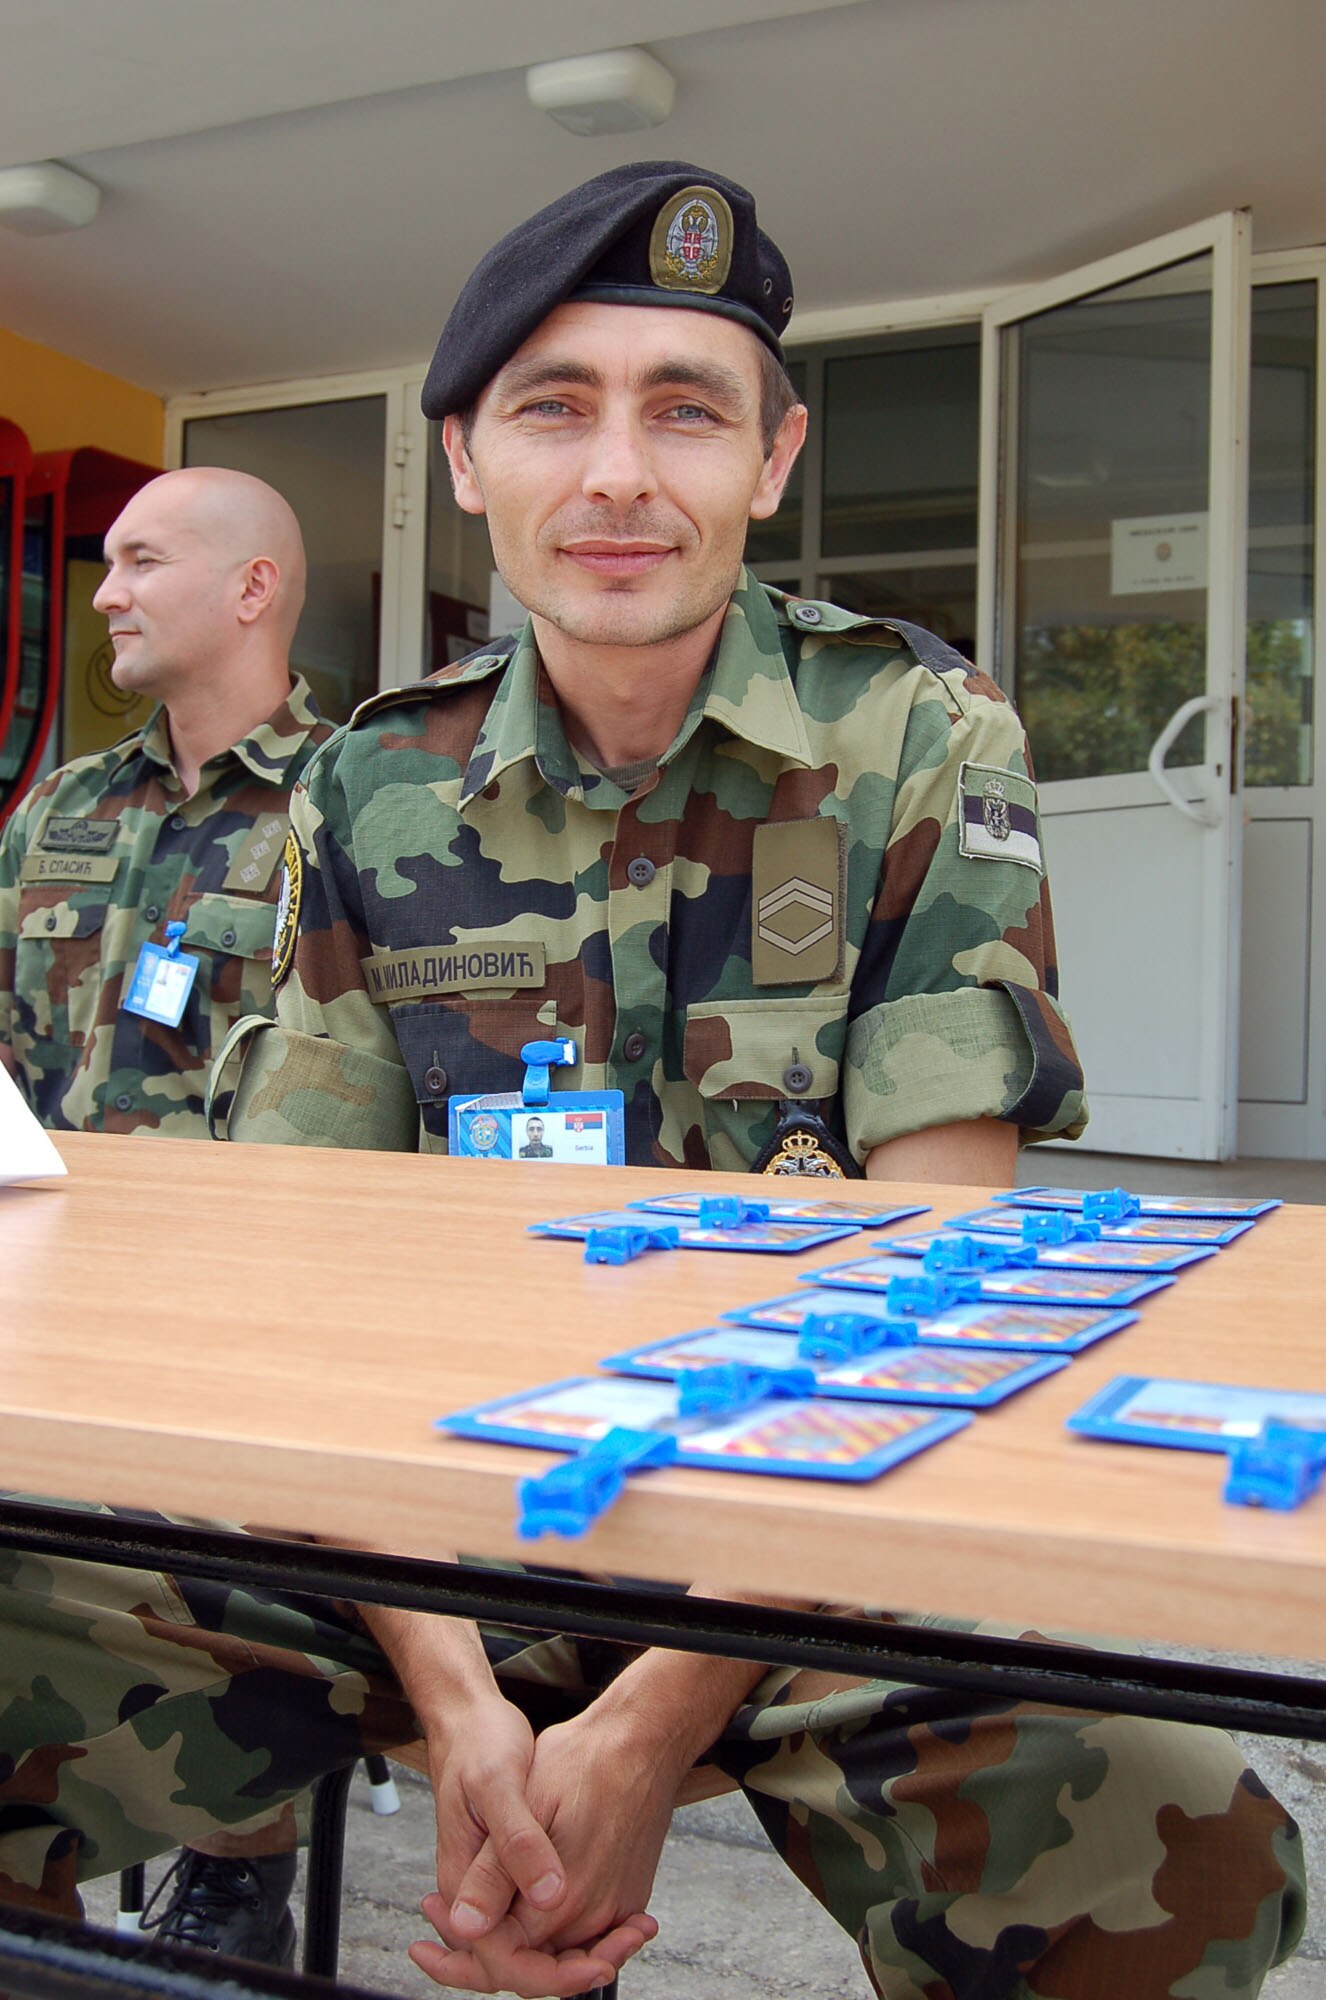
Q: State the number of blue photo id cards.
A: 12